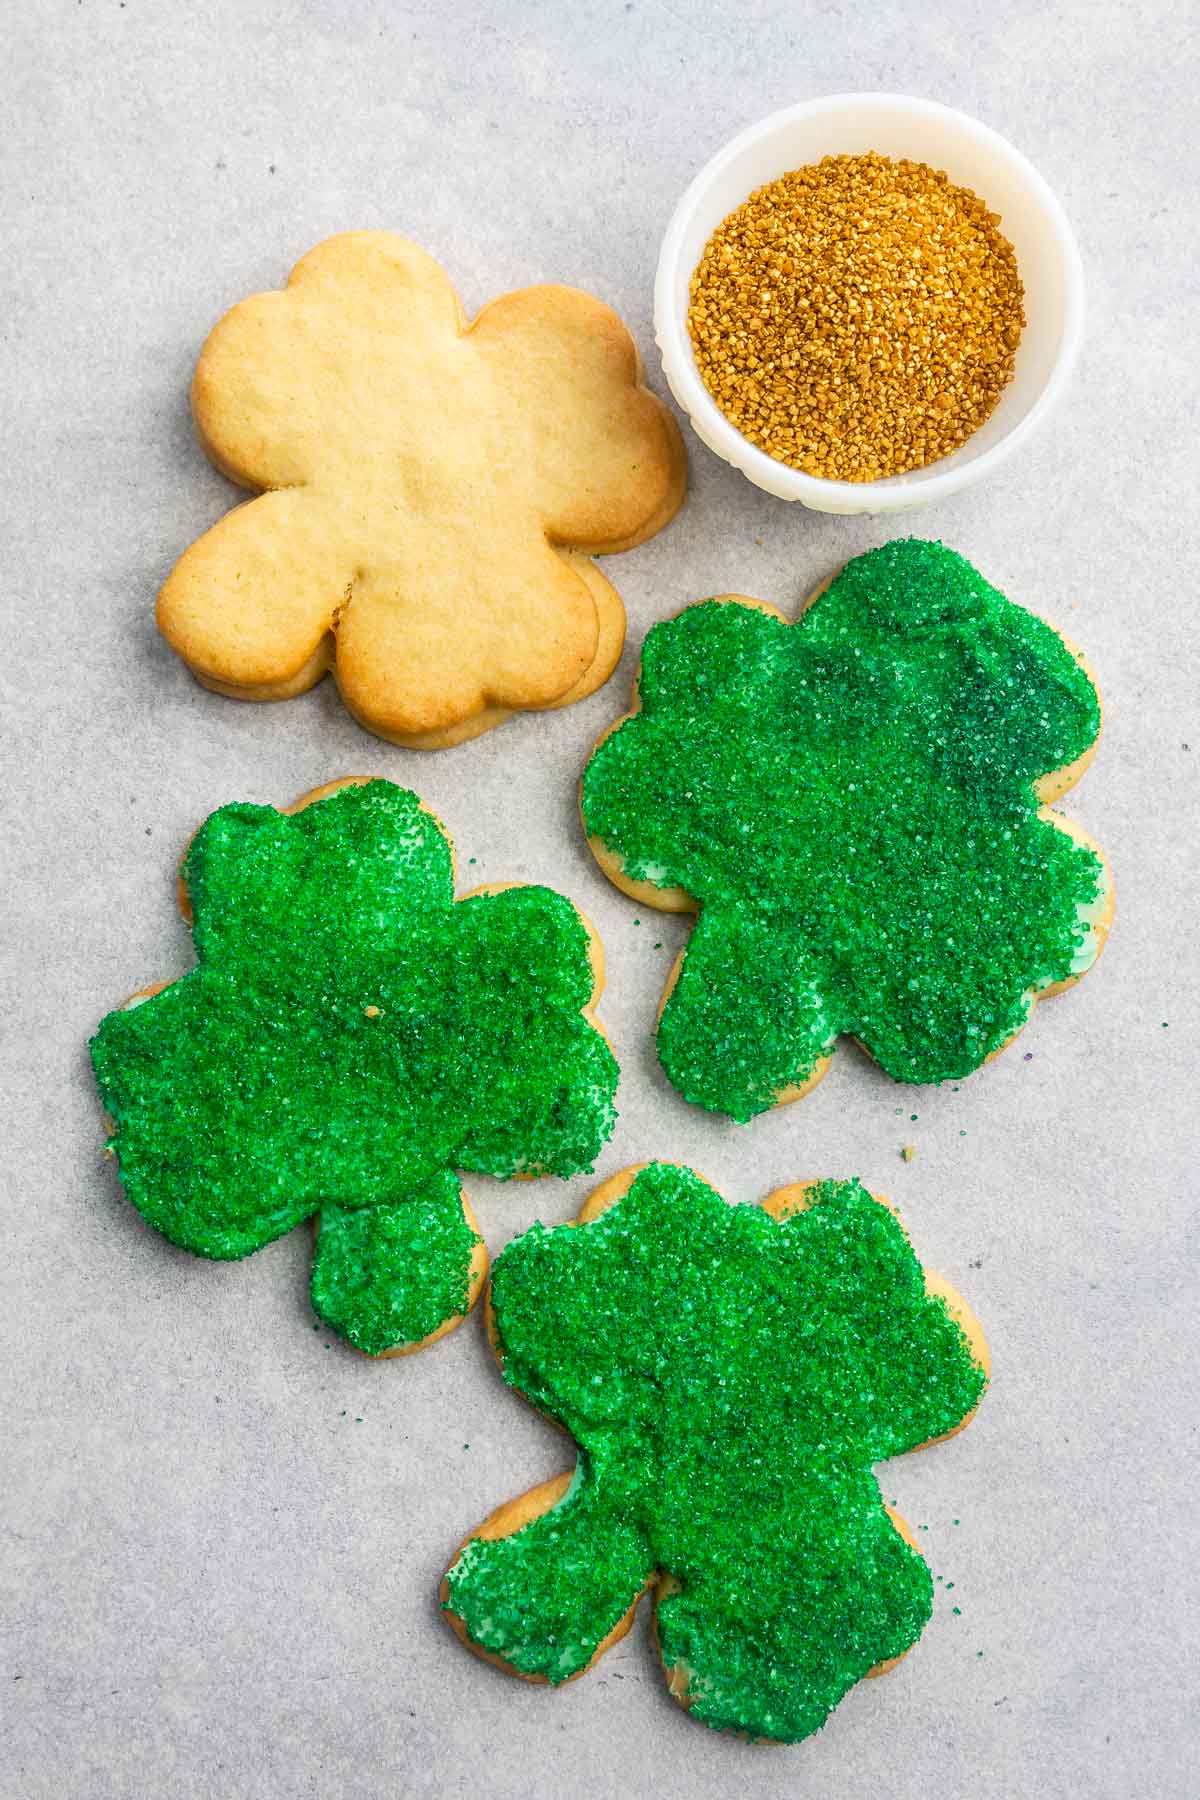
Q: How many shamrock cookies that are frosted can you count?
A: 3